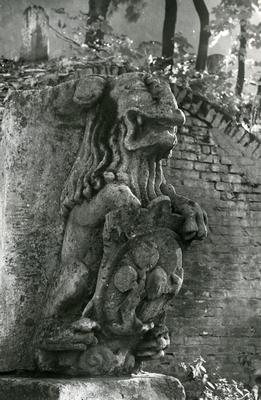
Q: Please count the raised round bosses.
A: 3